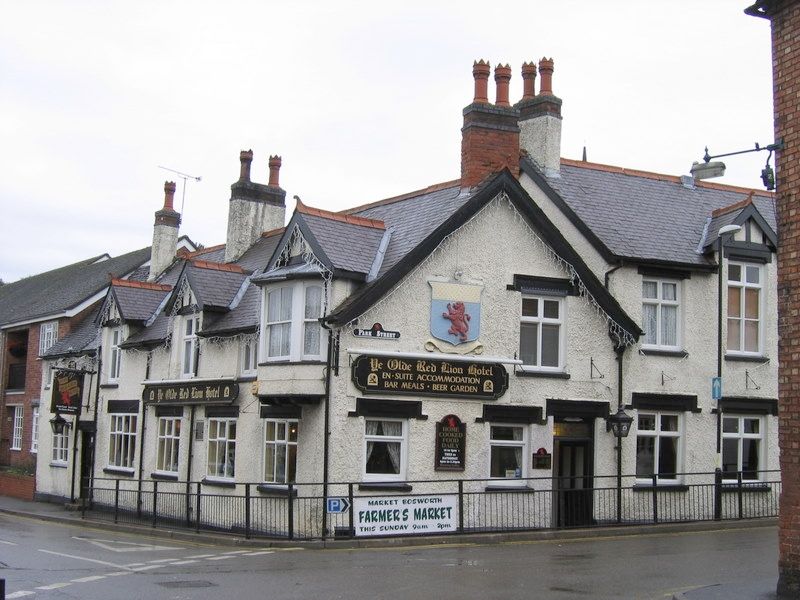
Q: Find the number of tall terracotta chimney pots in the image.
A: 7